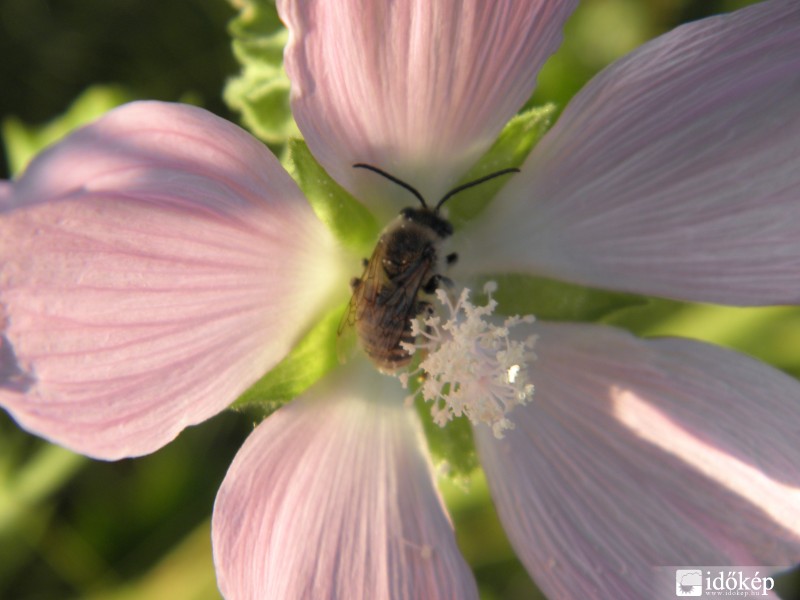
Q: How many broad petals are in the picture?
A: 5